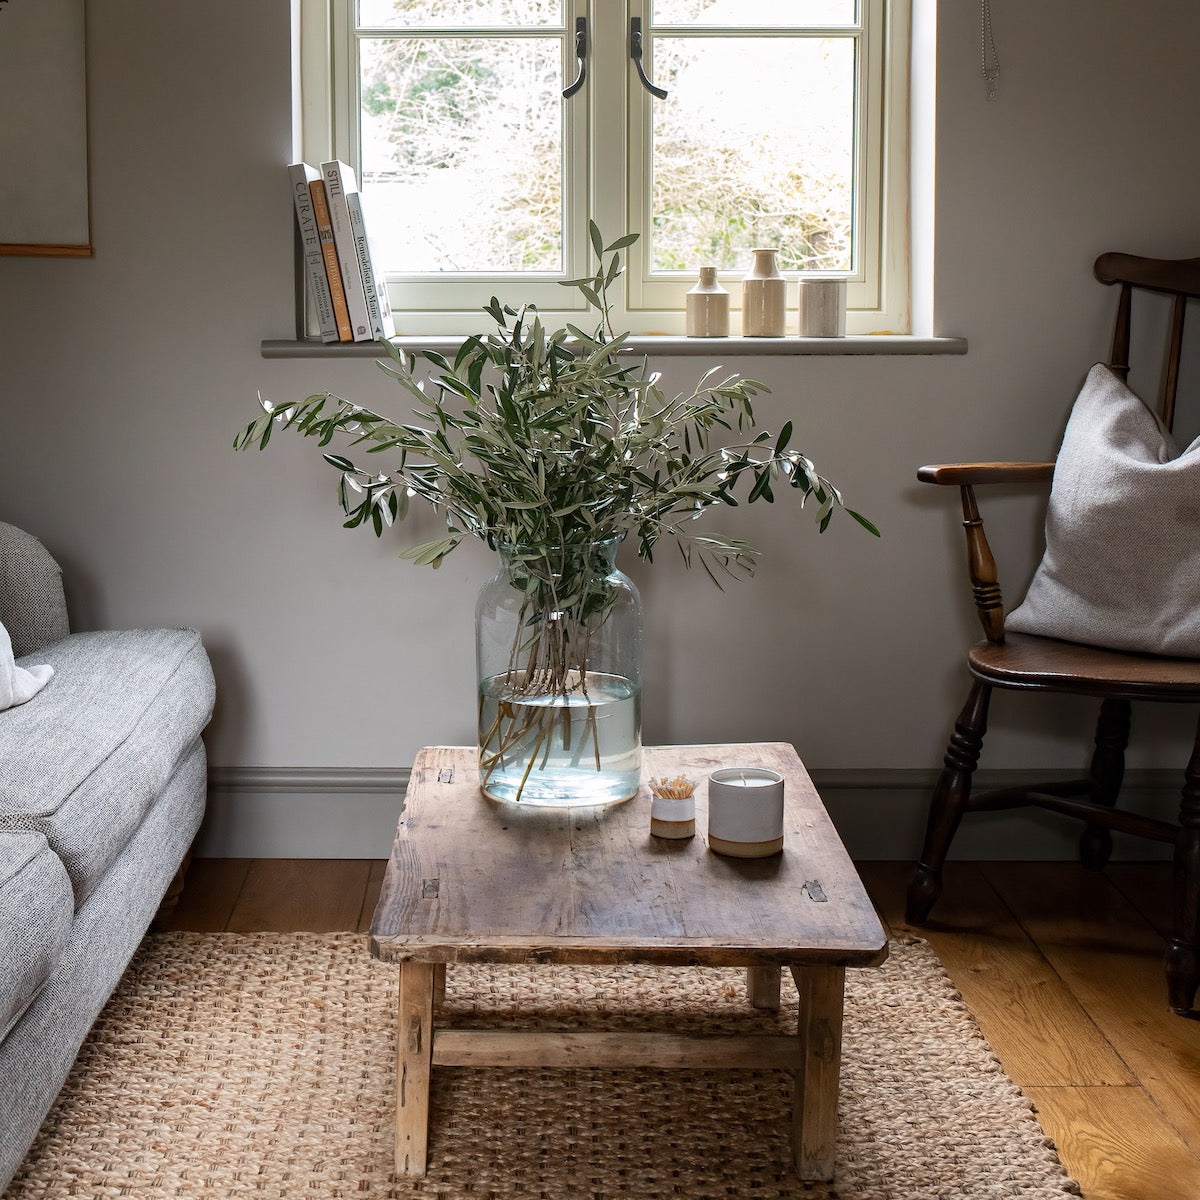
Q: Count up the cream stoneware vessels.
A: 3